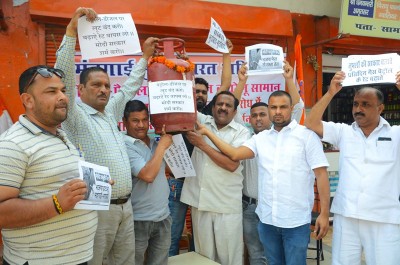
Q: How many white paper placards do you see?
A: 7